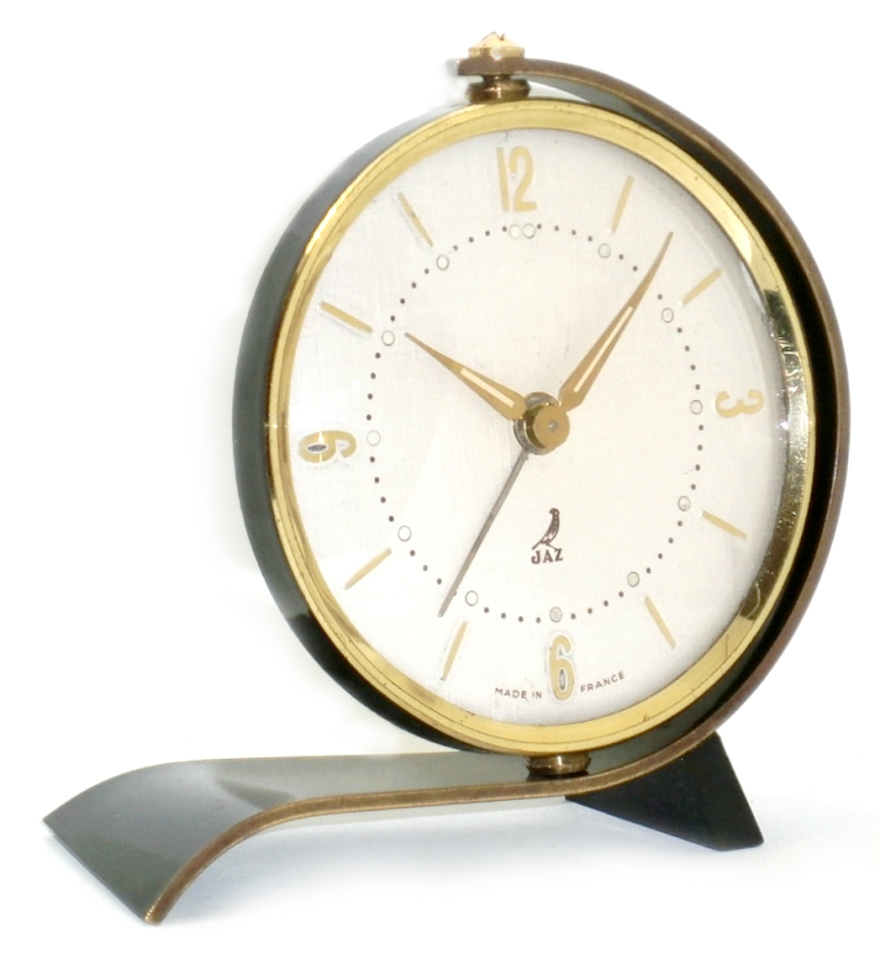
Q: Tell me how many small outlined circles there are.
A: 13